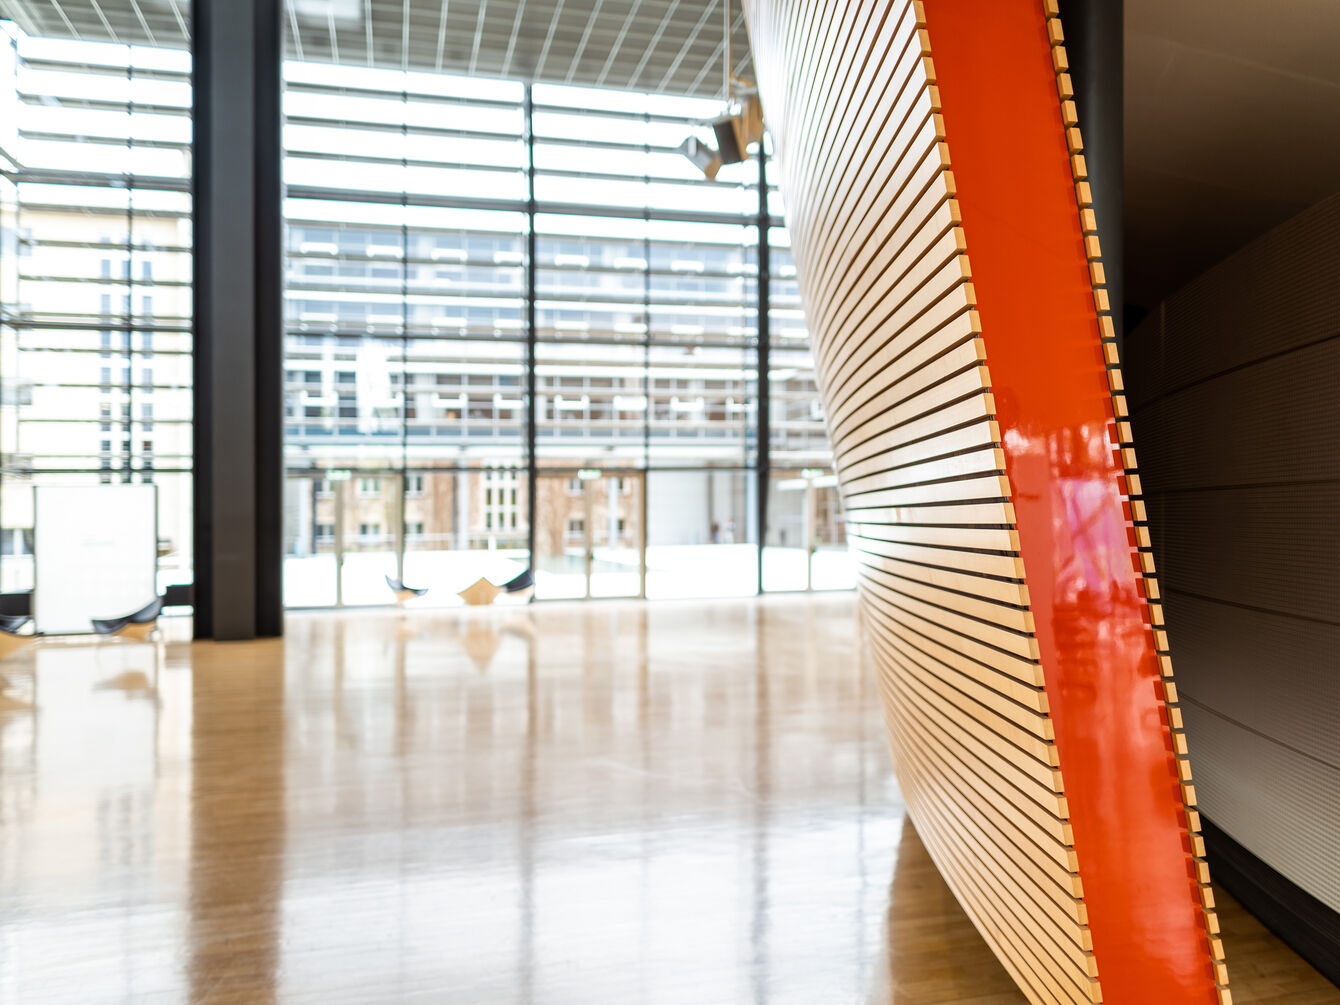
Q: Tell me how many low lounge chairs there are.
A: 5